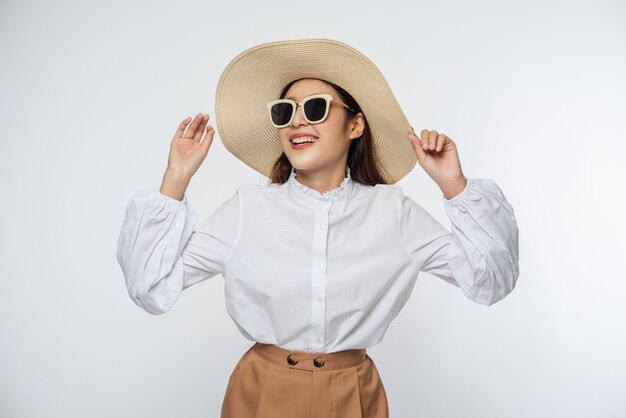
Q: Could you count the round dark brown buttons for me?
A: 2